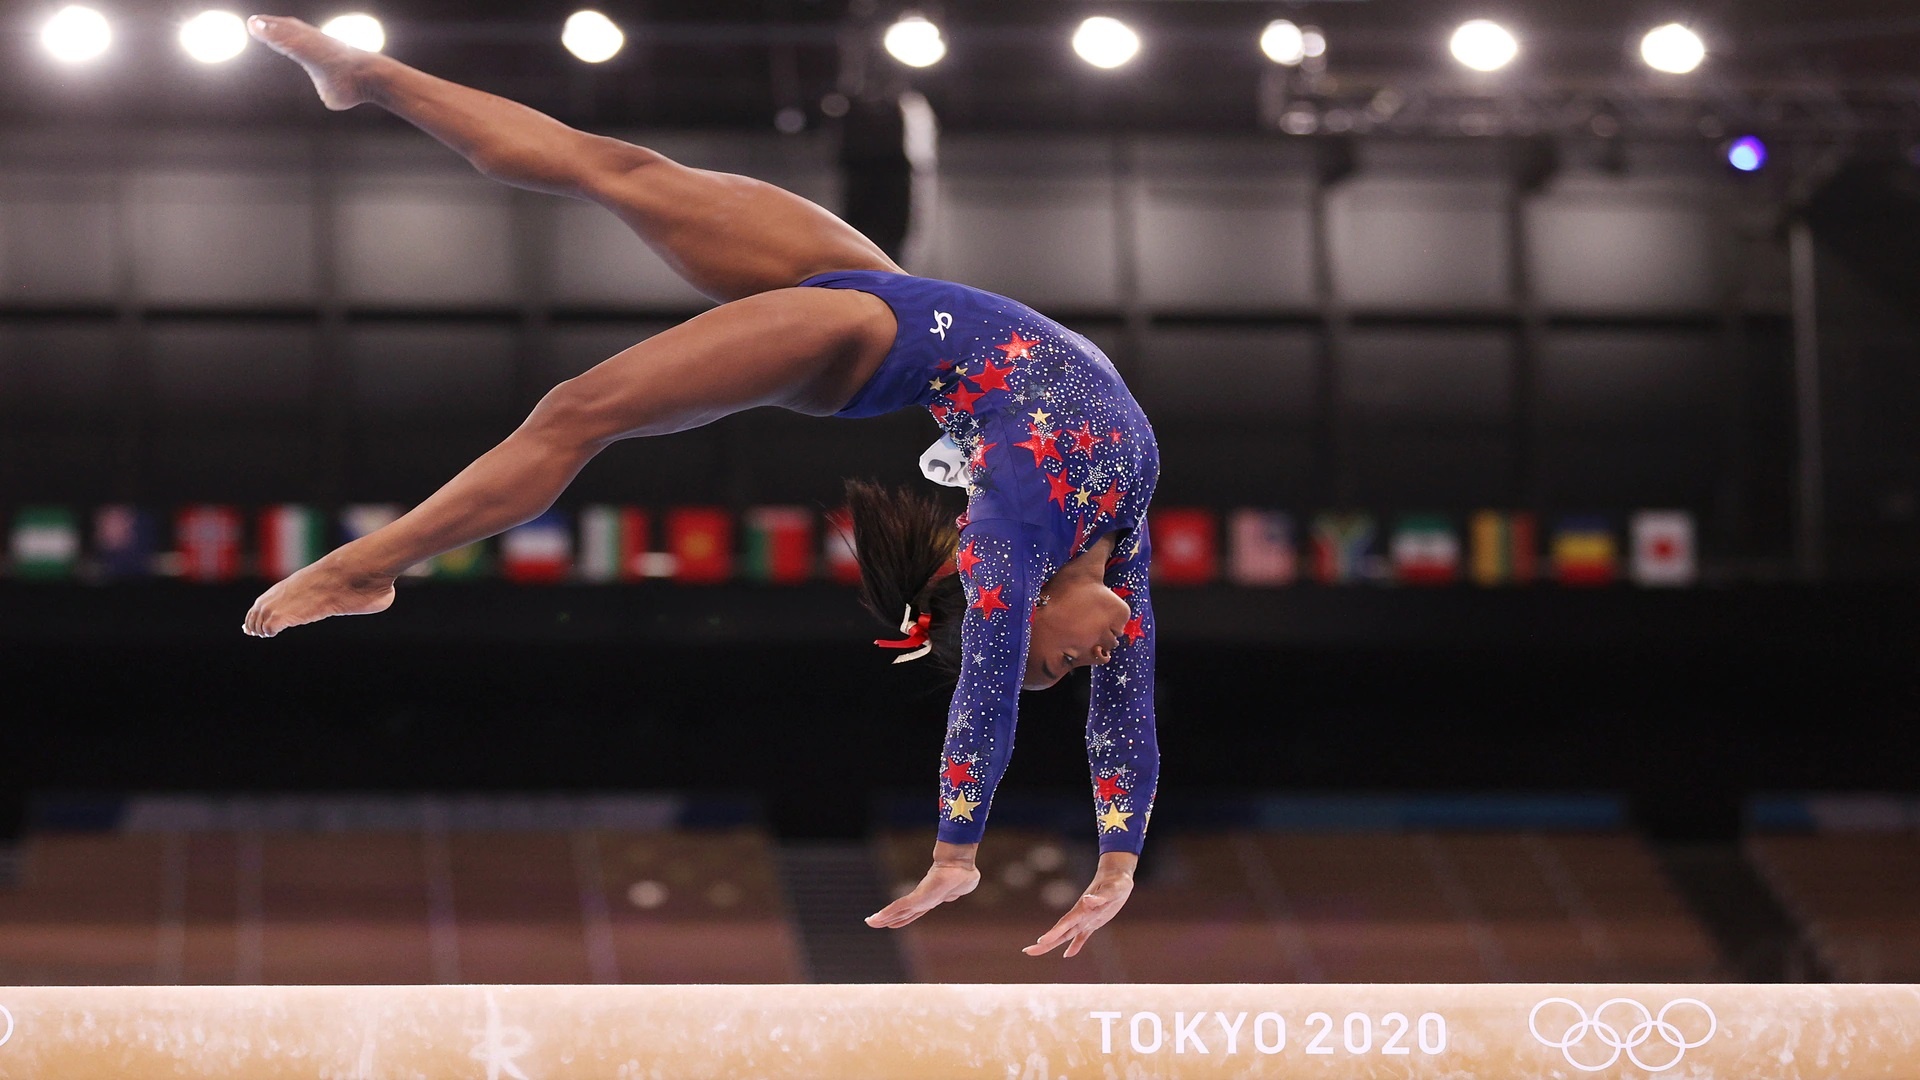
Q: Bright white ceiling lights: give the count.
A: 9